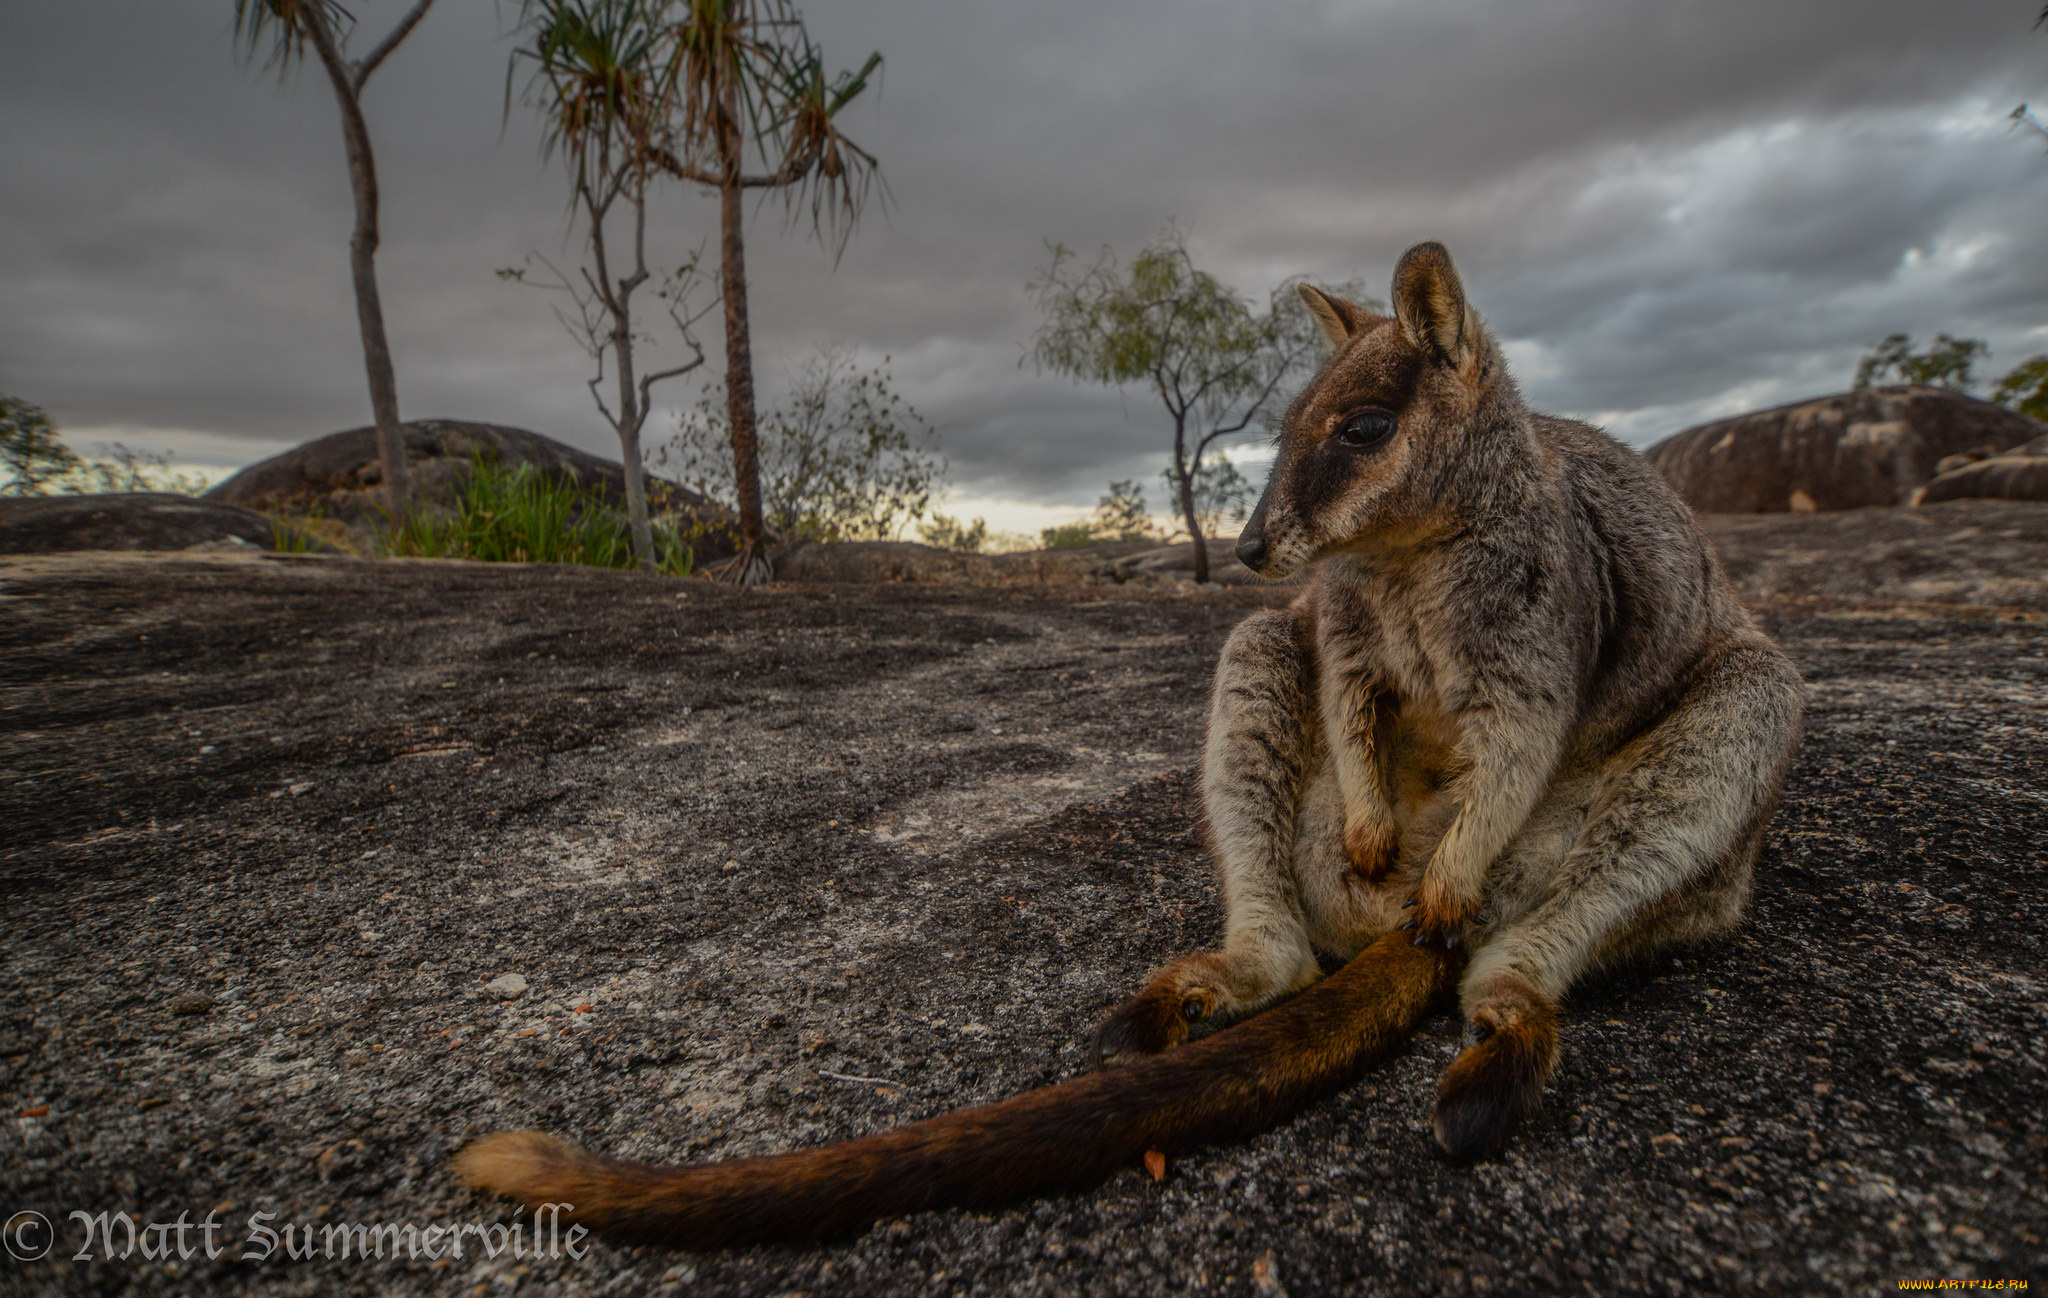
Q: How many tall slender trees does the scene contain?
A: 3